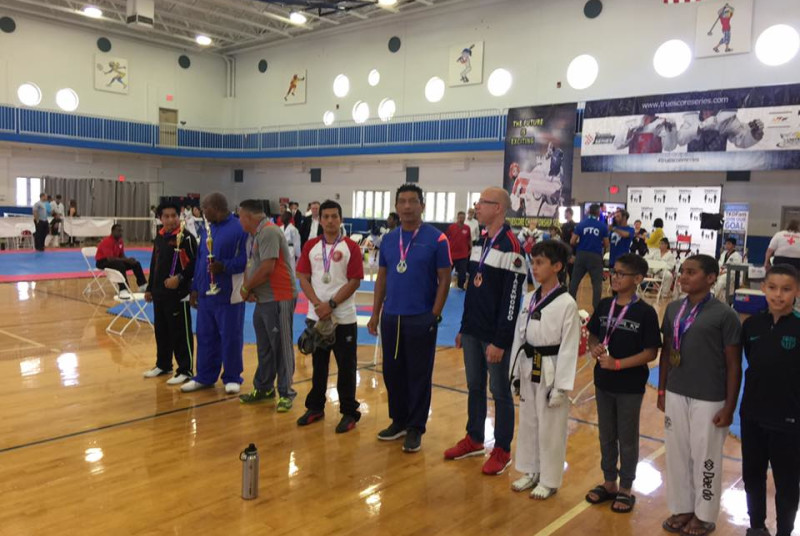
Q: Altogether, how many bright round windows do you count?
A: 12